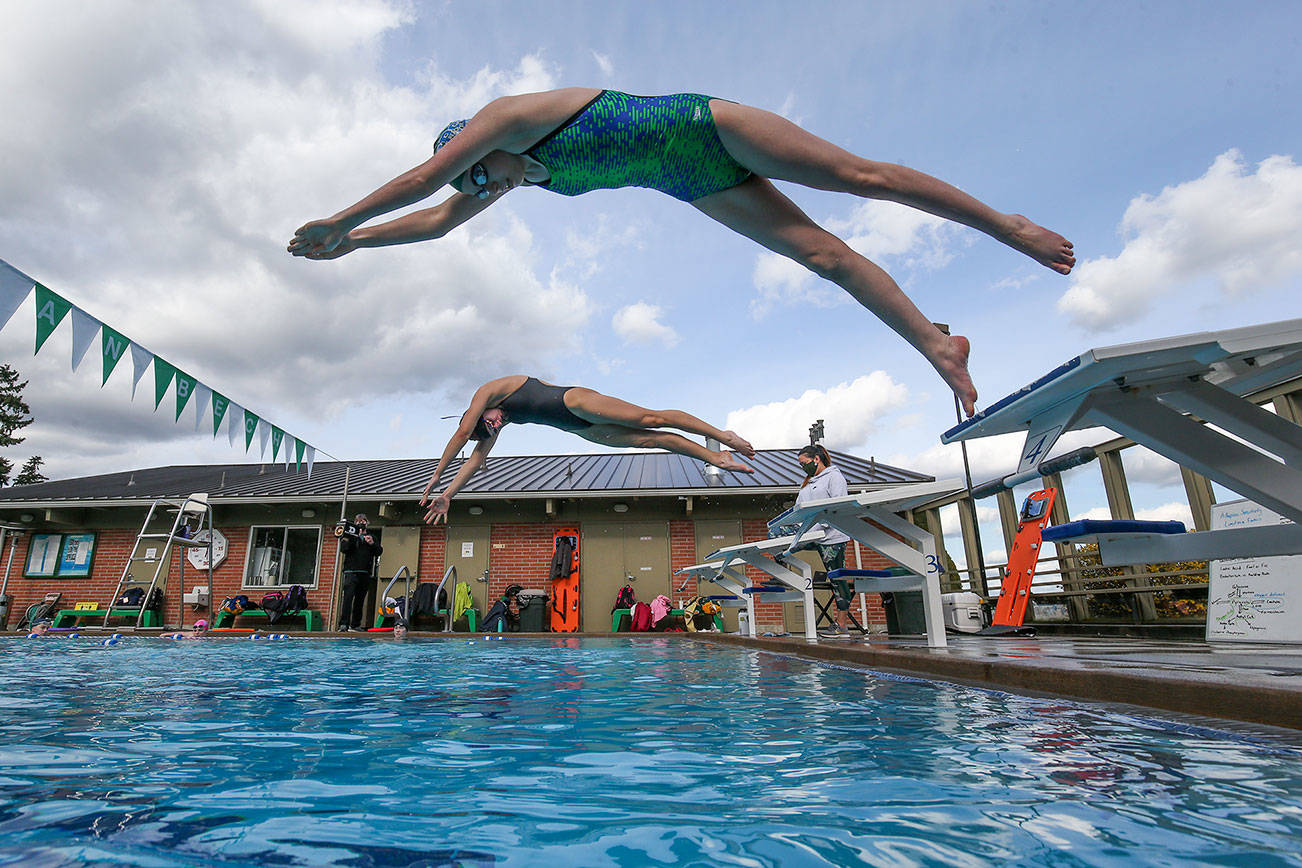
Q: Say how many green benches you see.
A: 4